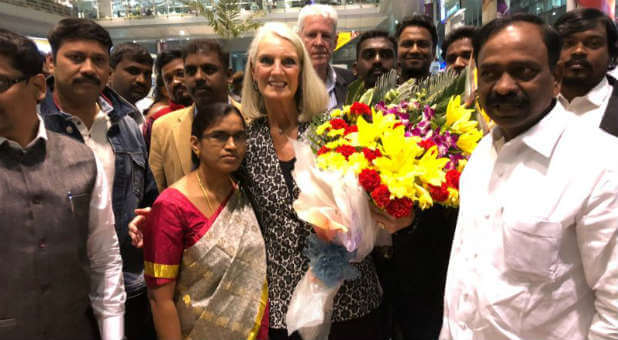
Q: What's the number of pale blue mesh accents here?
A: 1